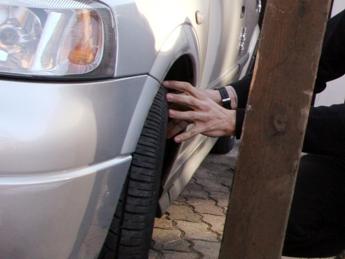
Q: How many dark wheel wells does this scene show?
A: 1